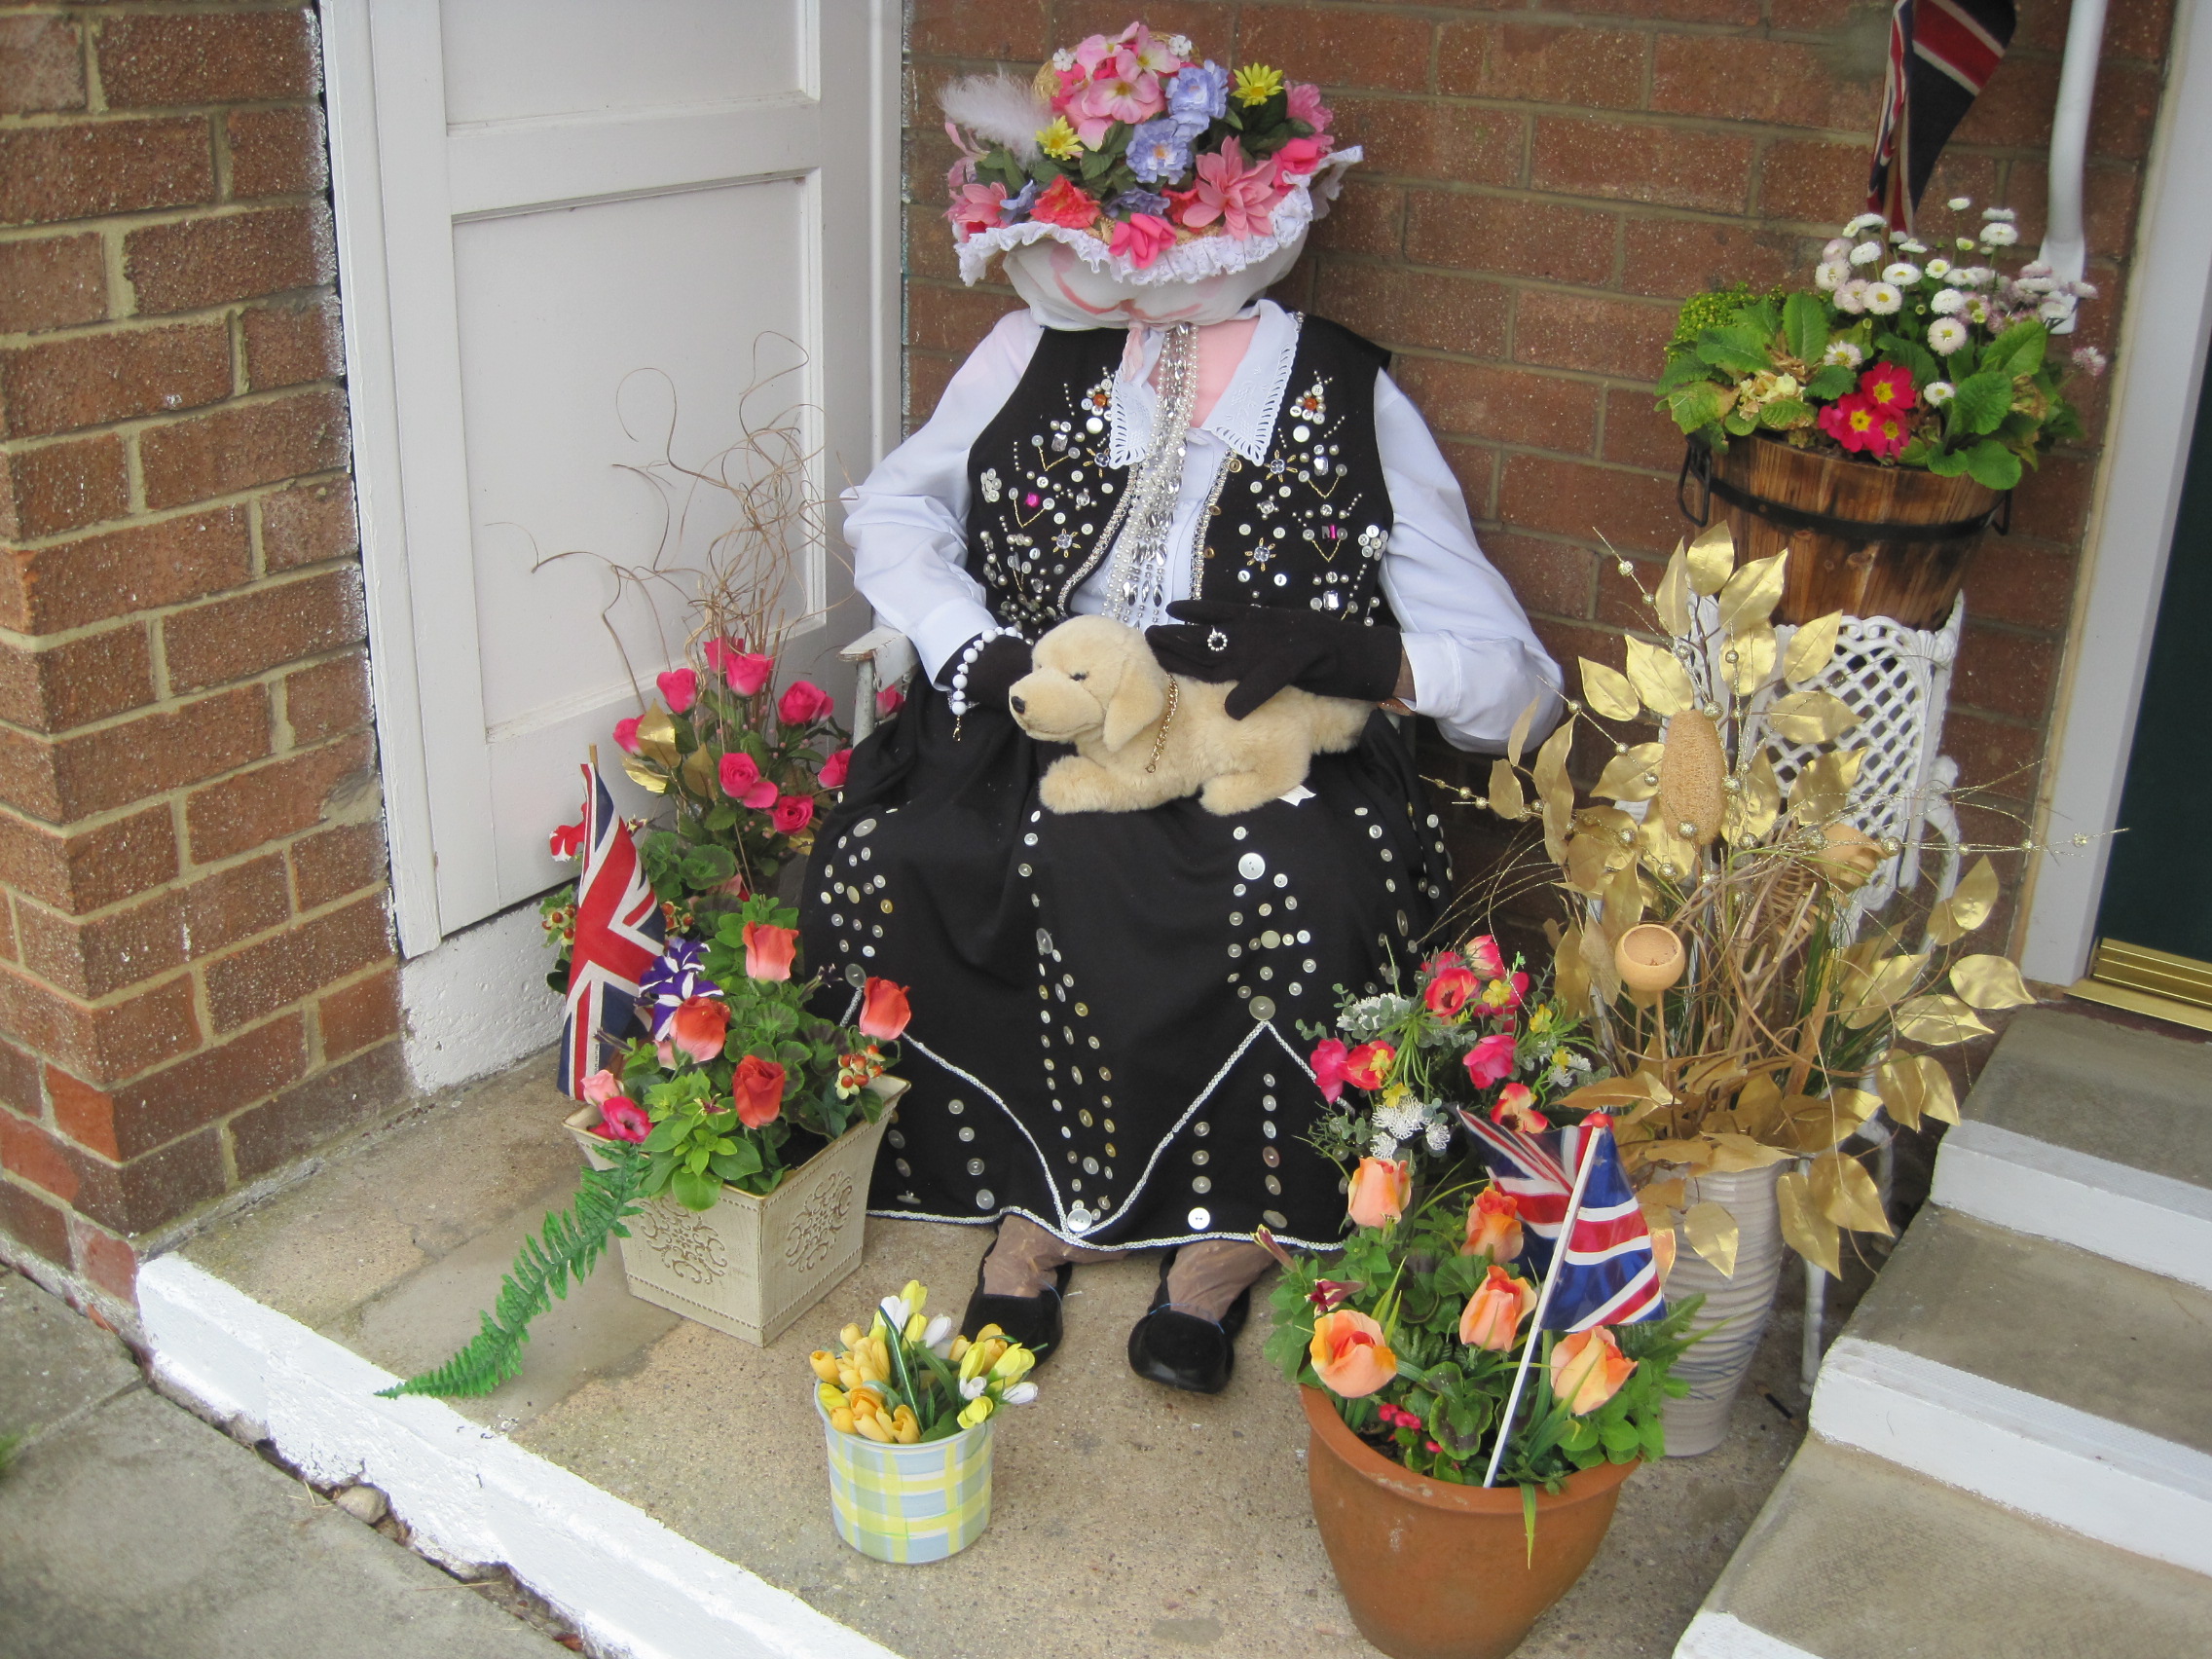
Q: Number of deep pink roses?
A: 9